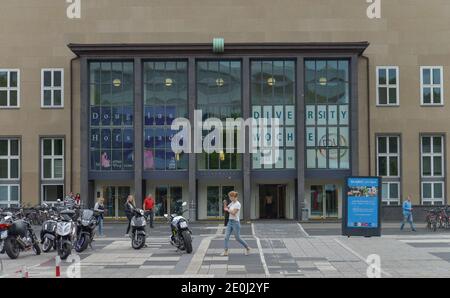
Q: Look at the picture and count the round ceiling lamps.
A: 5